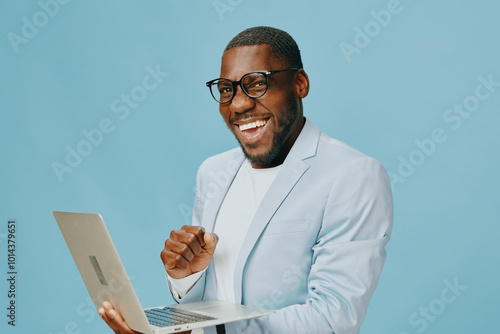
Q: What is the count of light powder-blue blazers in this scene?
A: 1